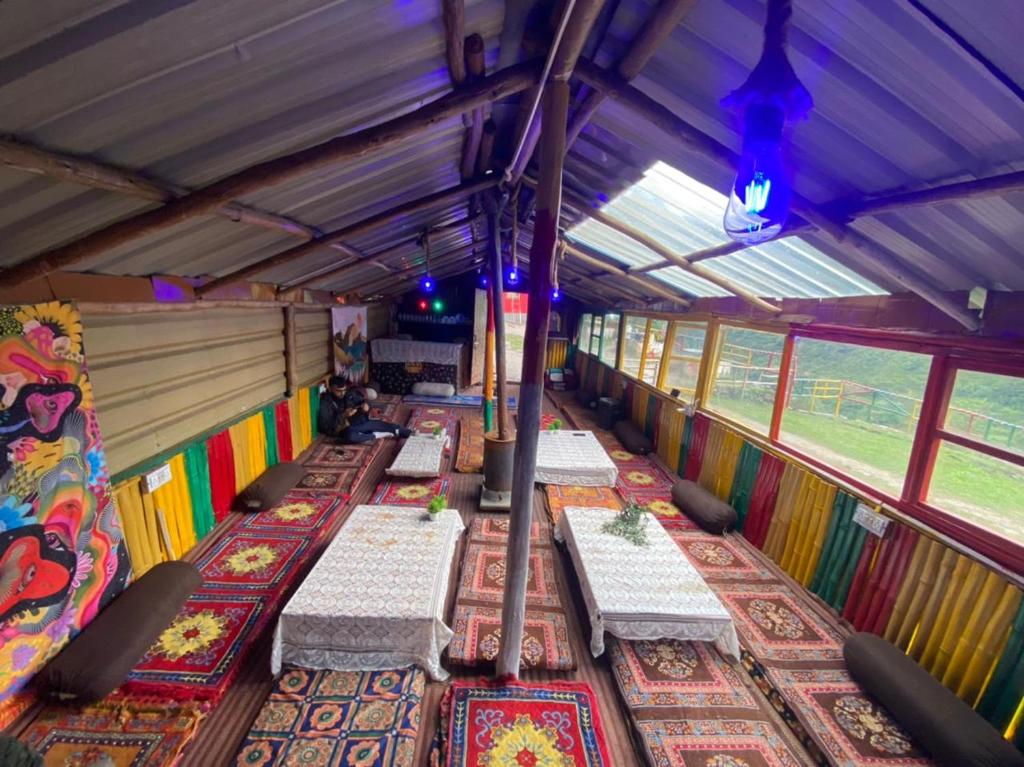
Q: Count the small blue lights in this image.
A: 4